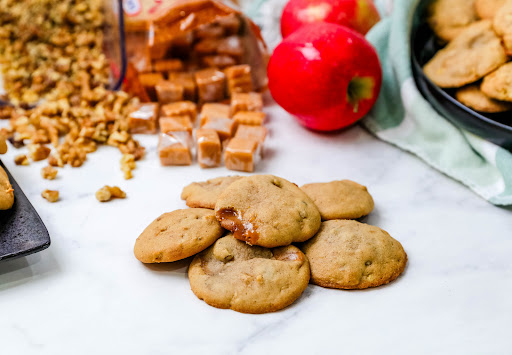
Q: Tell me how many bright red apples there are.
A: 2